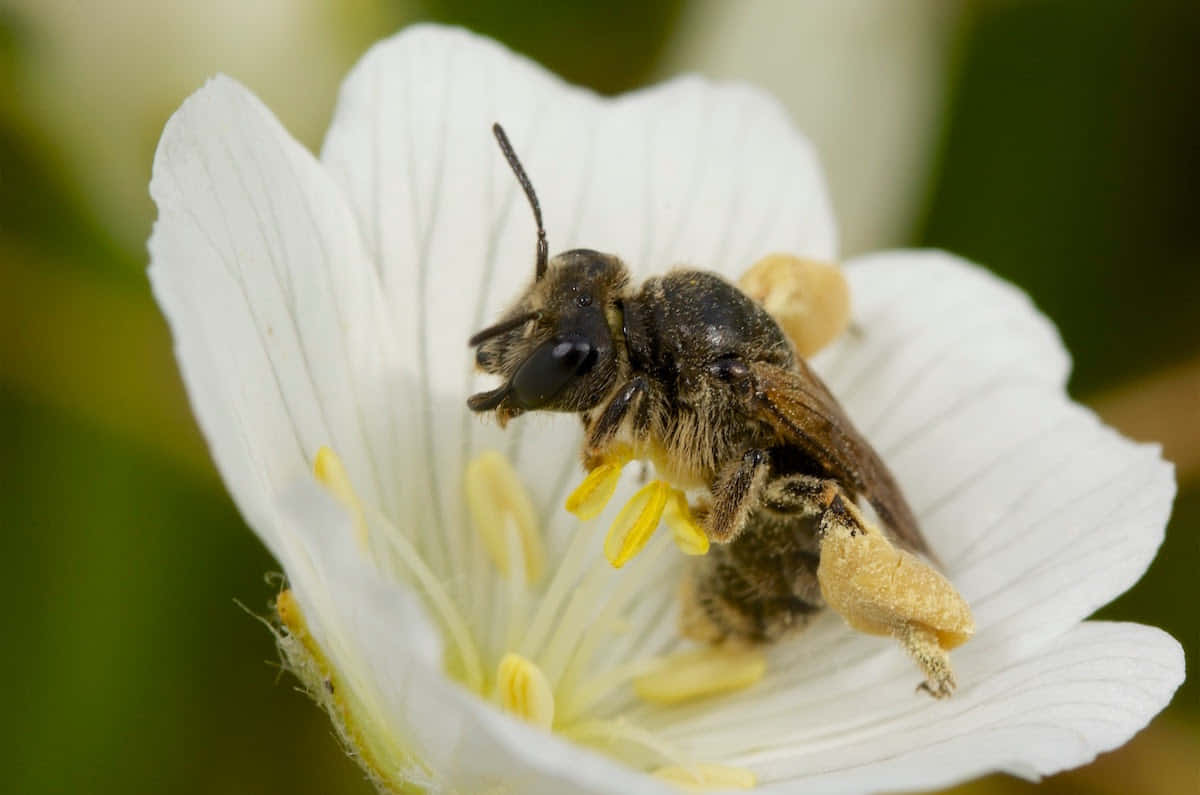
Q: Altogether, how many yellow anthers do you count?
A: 8